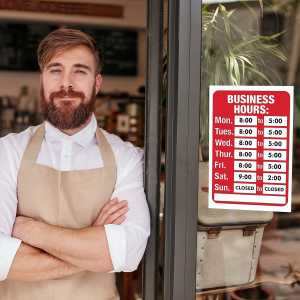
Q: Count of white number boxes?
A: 12